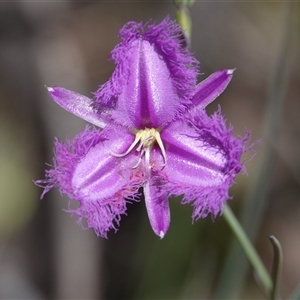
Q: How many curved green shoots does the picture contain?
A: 1